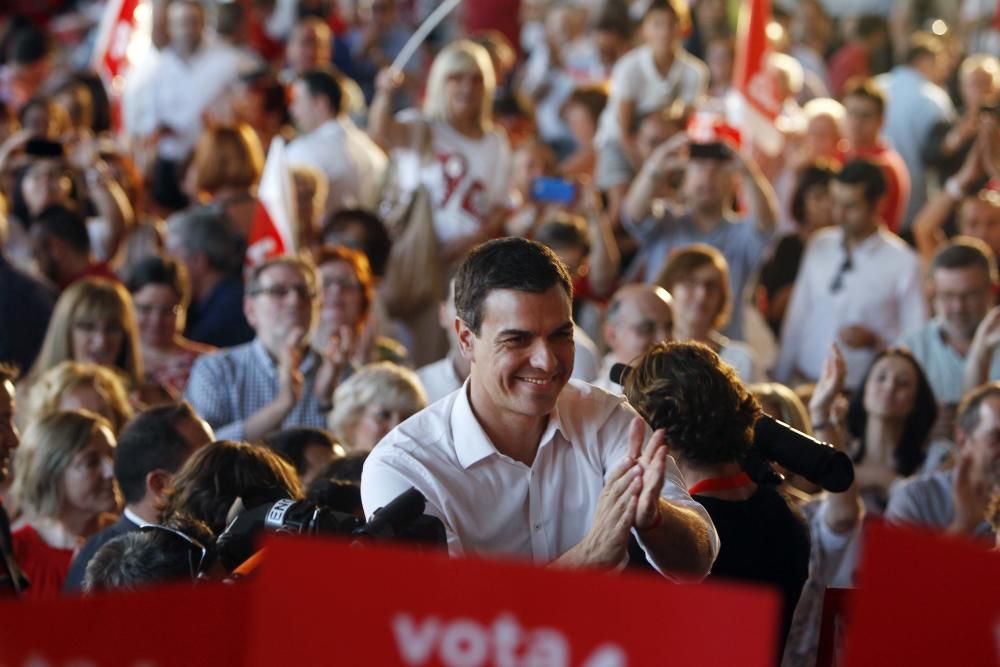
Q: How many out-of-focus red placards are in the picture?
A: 3